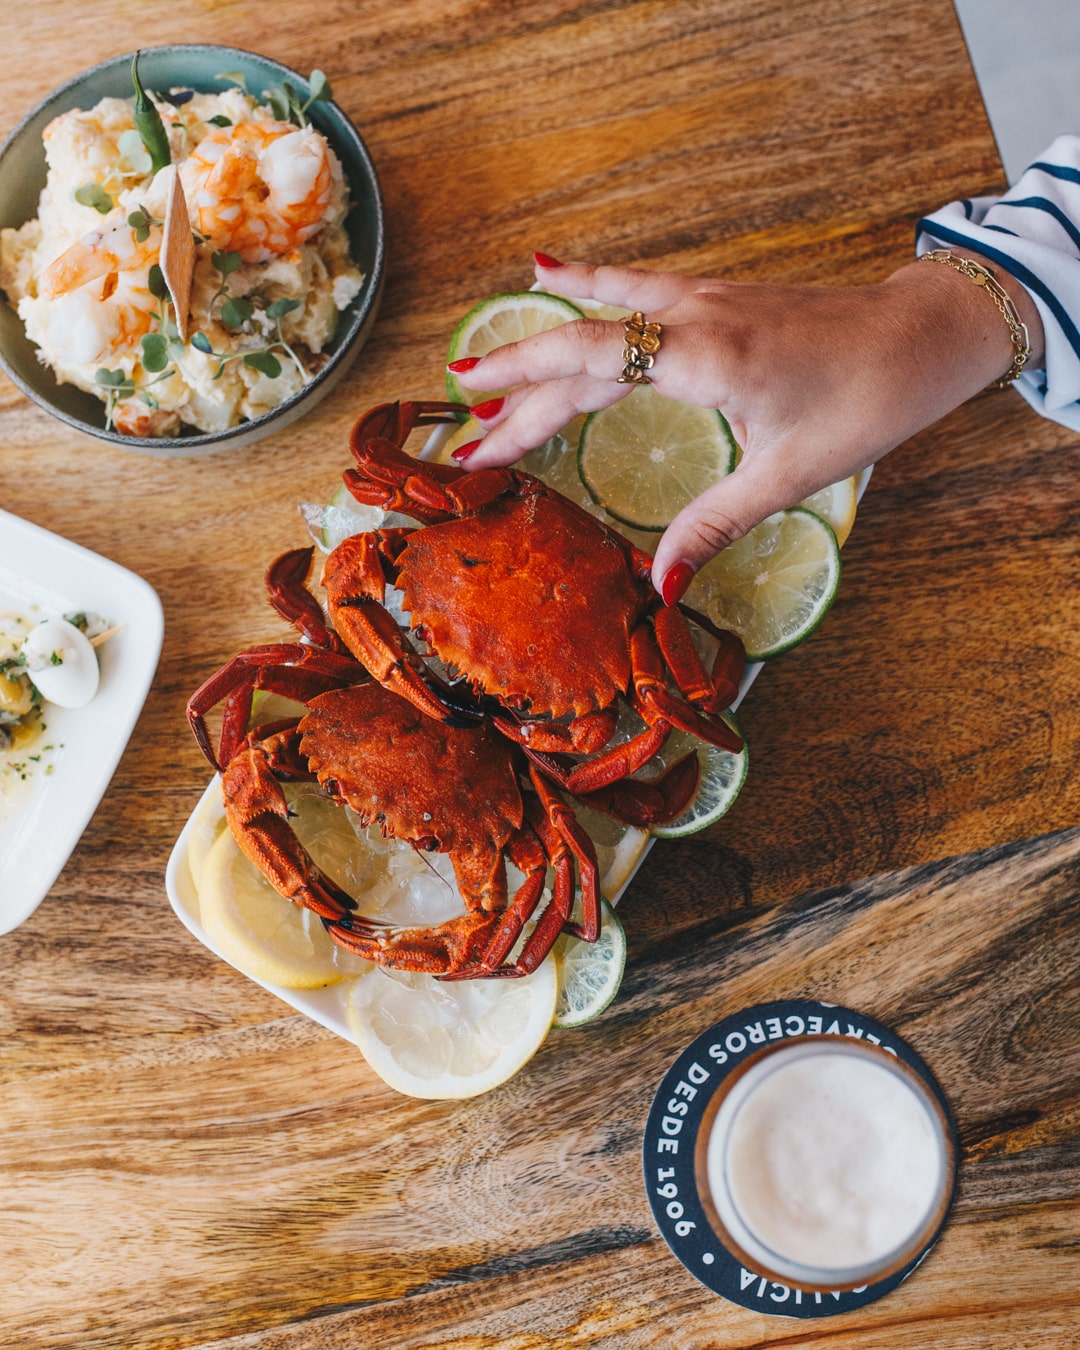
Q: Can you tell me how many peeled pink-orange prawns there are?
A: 2